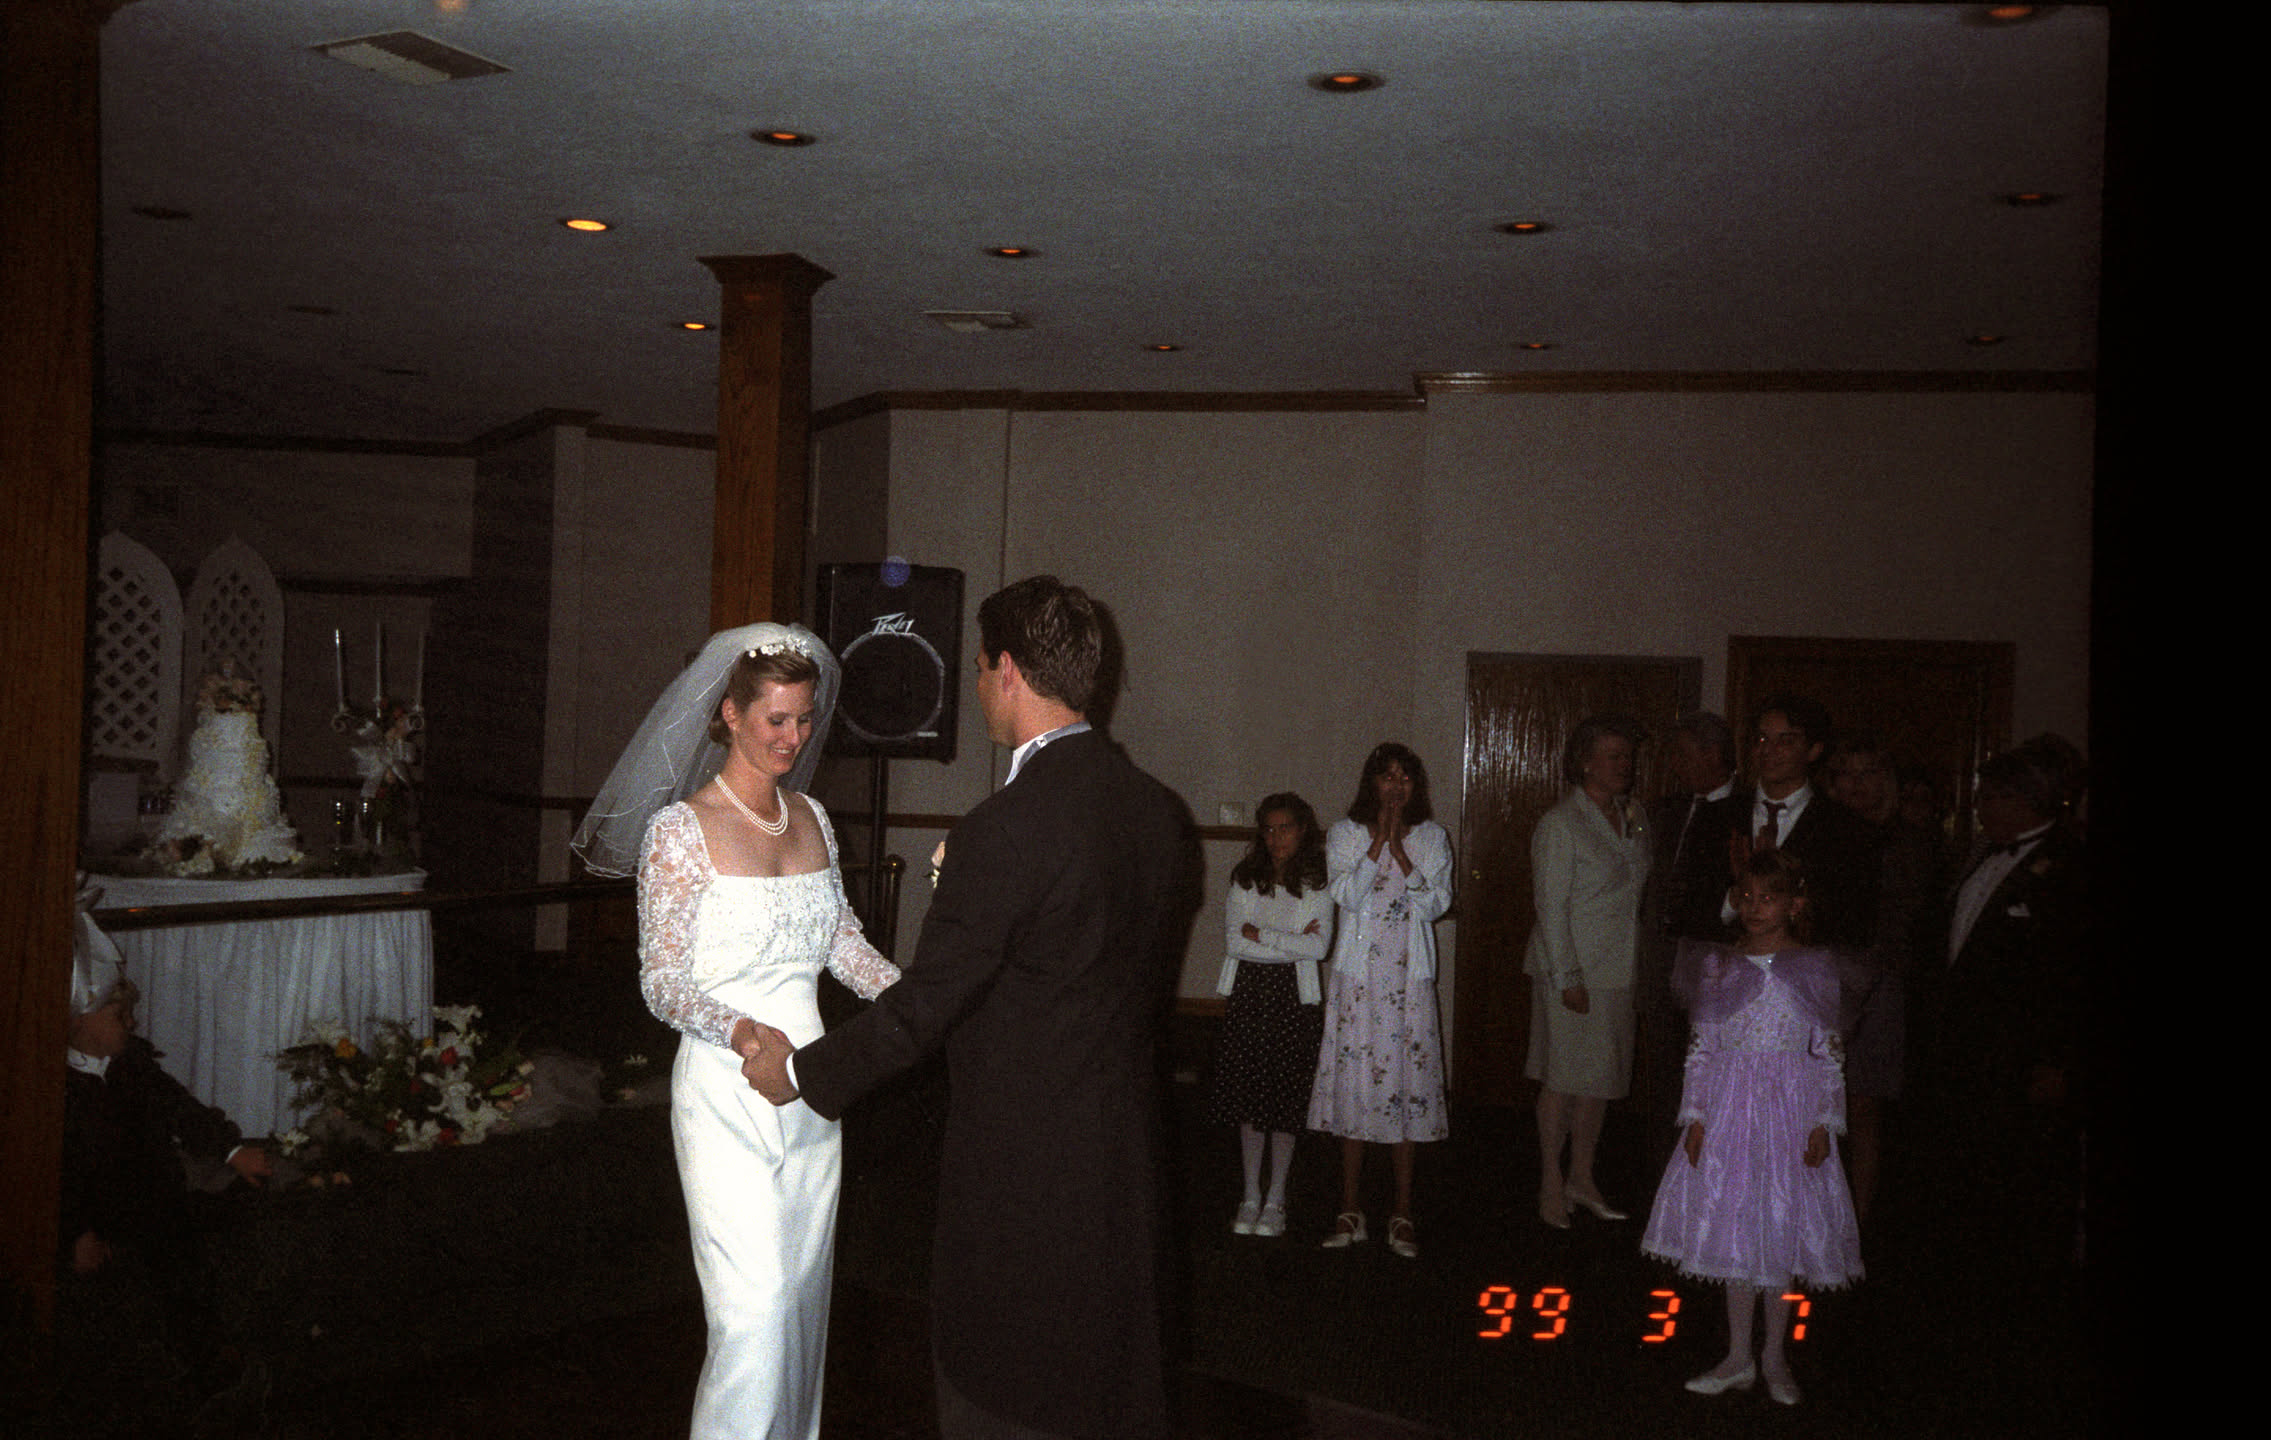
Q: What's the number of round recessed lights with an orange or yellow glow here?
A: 11